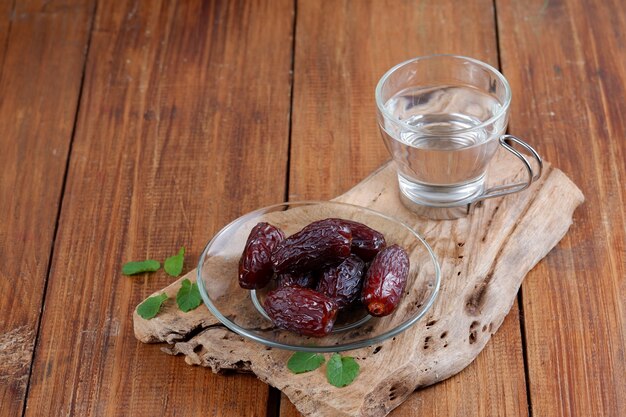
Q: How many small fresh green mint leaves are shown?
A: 6